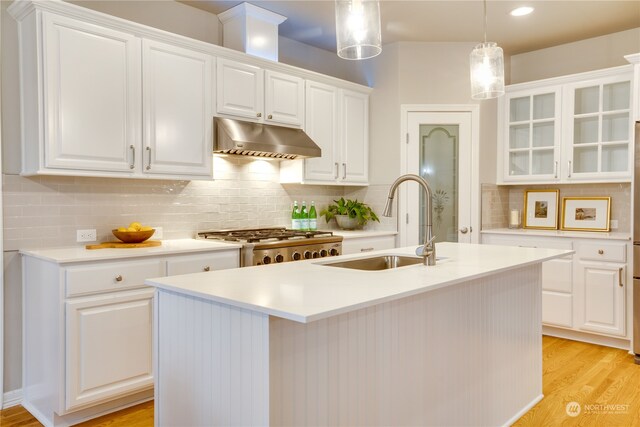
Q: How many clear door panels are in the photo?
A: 12